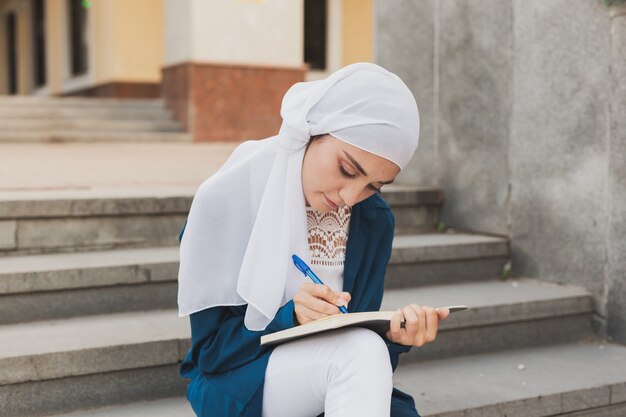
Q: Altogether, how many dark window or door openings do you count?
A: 4